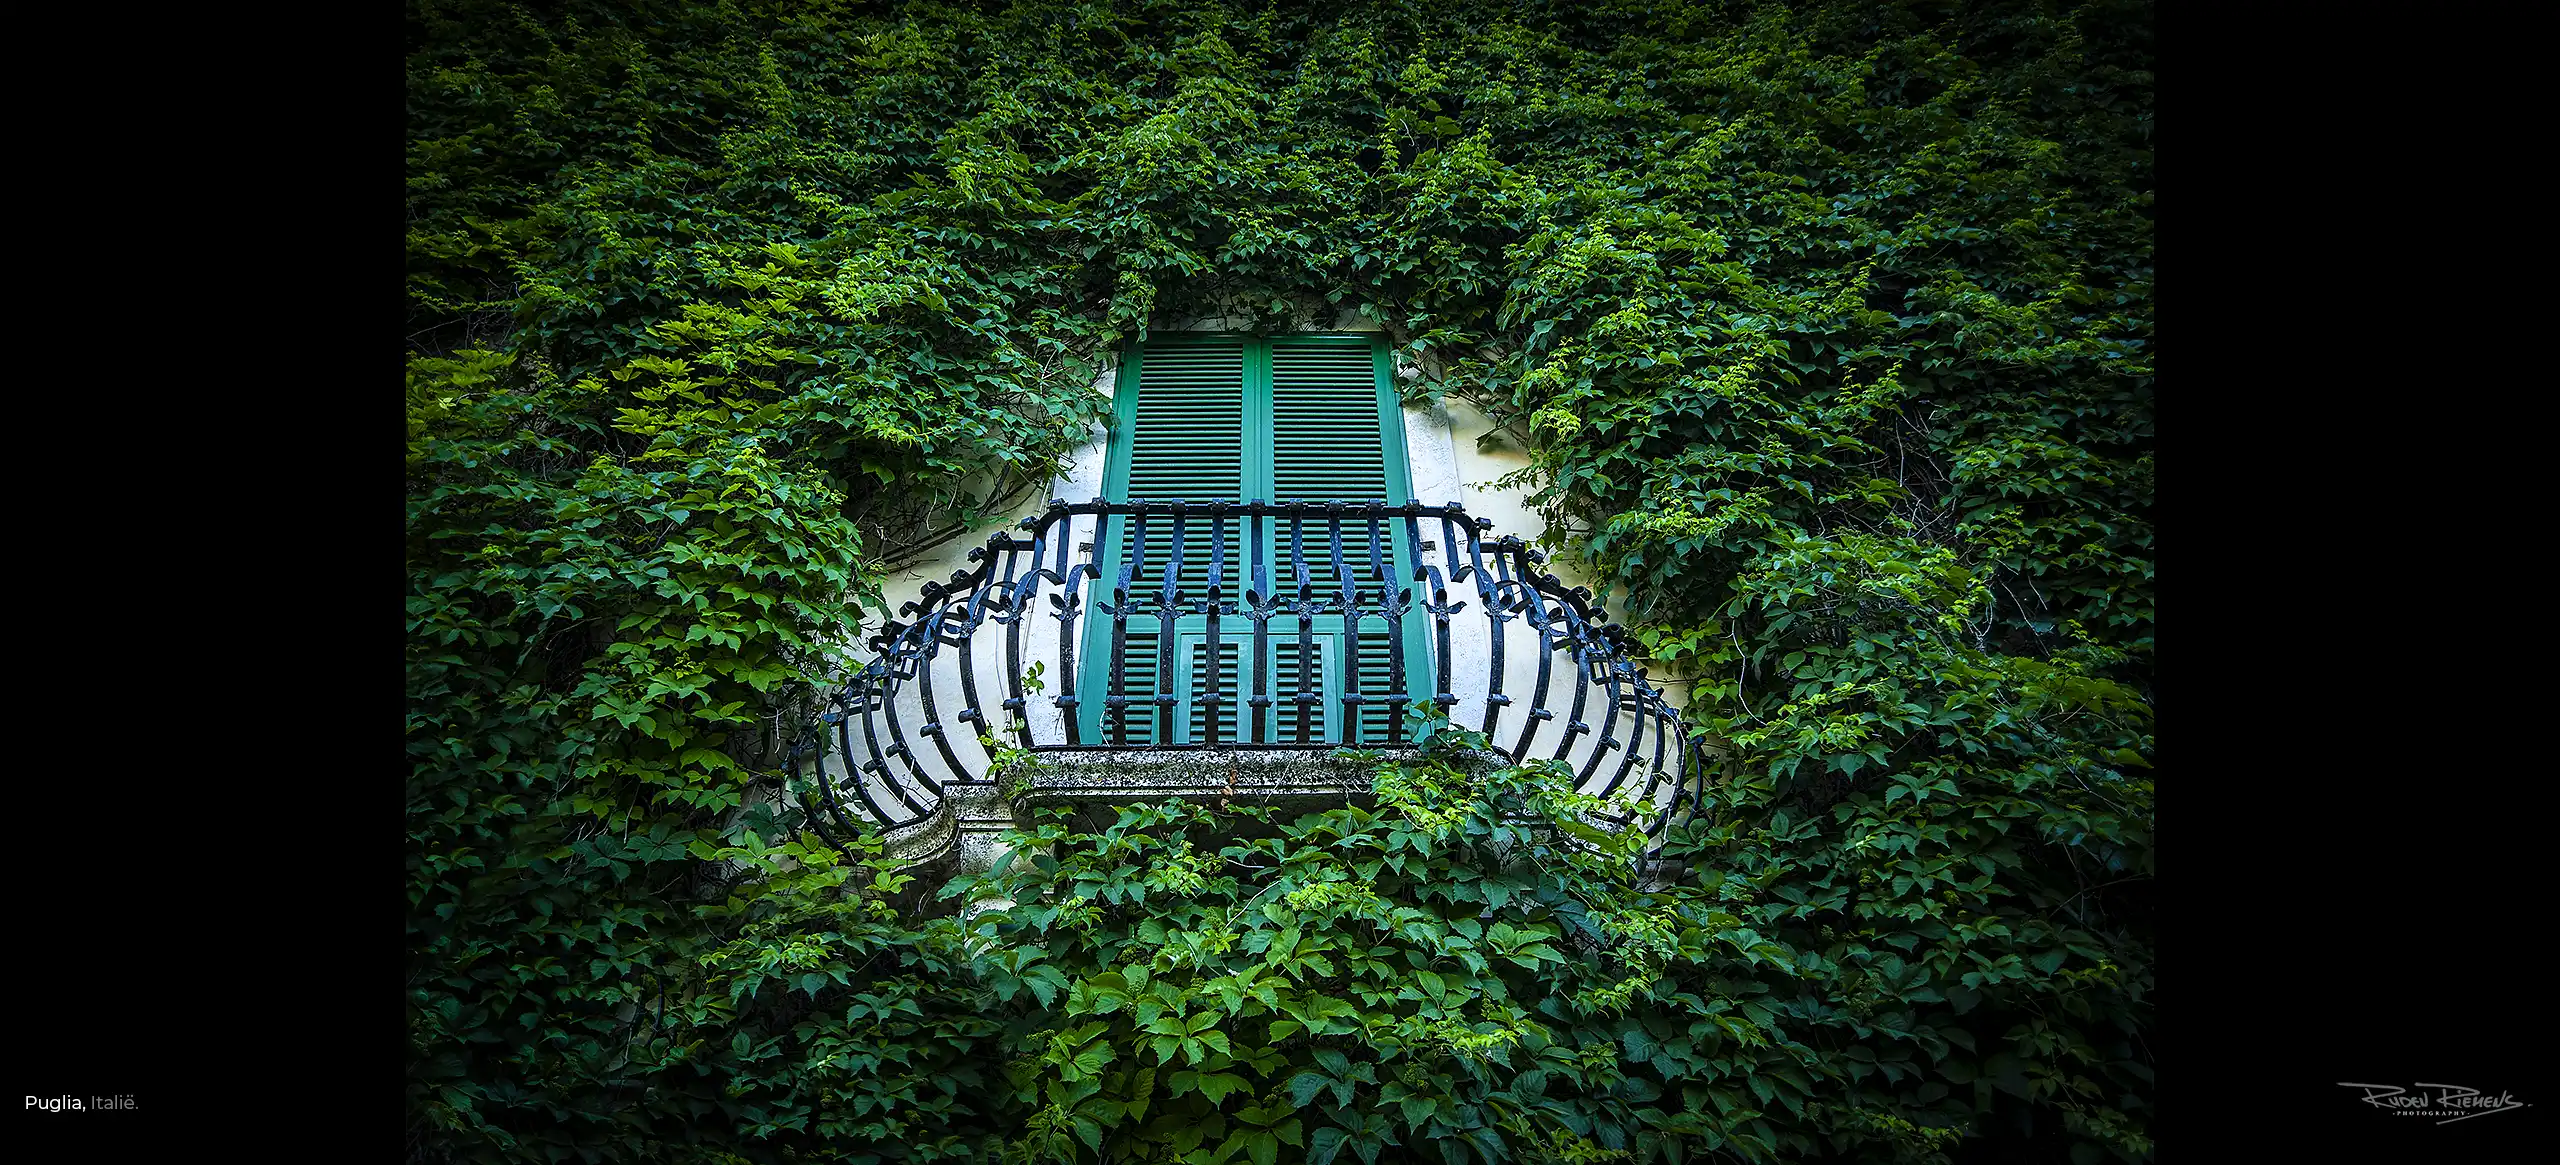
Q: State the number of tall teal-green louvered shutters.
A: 2